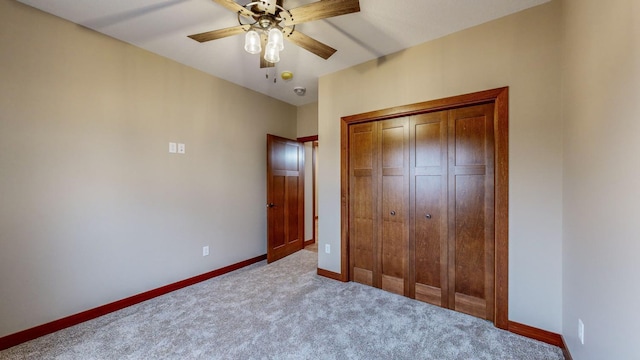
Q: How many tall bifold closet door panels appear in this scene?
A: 4